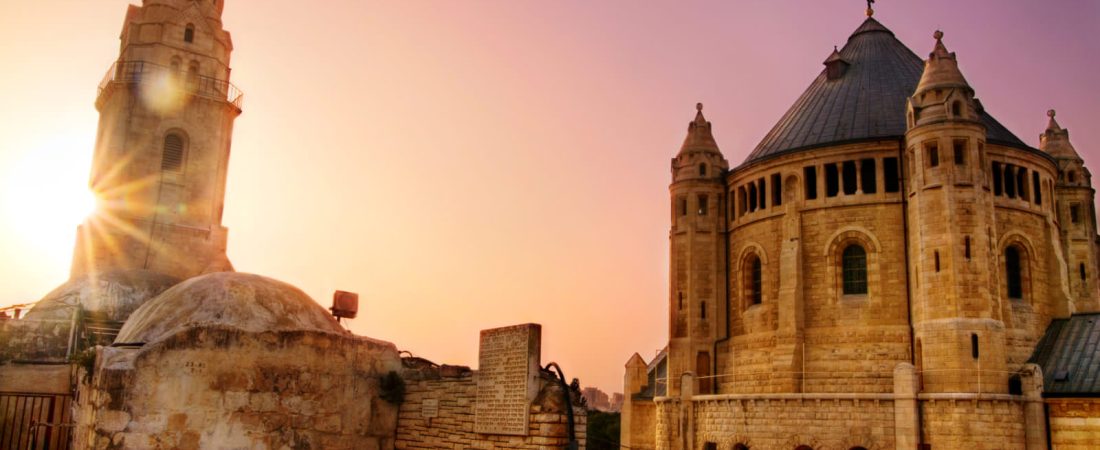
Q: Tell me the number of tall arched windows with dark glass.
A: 3